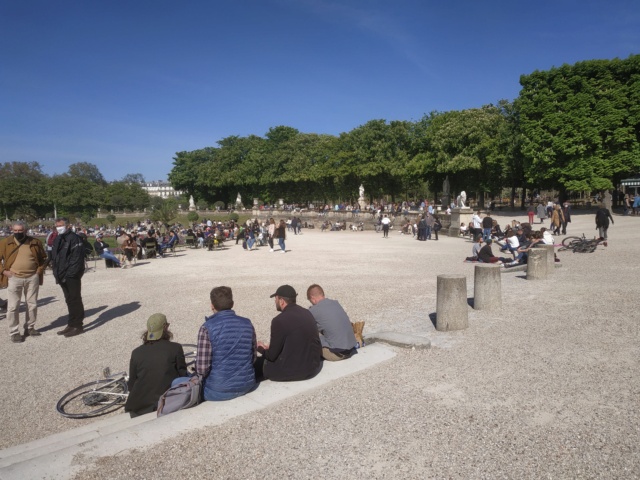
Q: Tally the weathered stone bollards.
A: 4